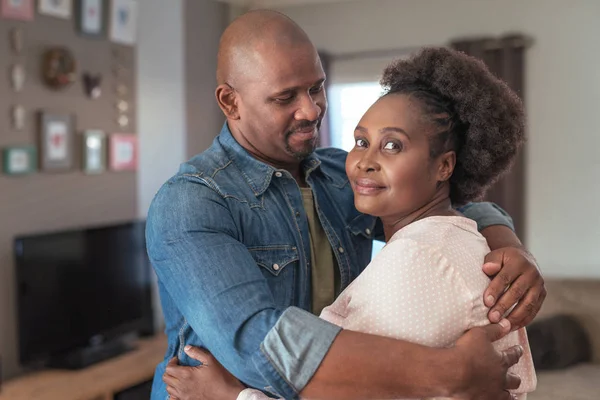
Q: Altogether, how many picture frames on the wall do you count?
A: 8